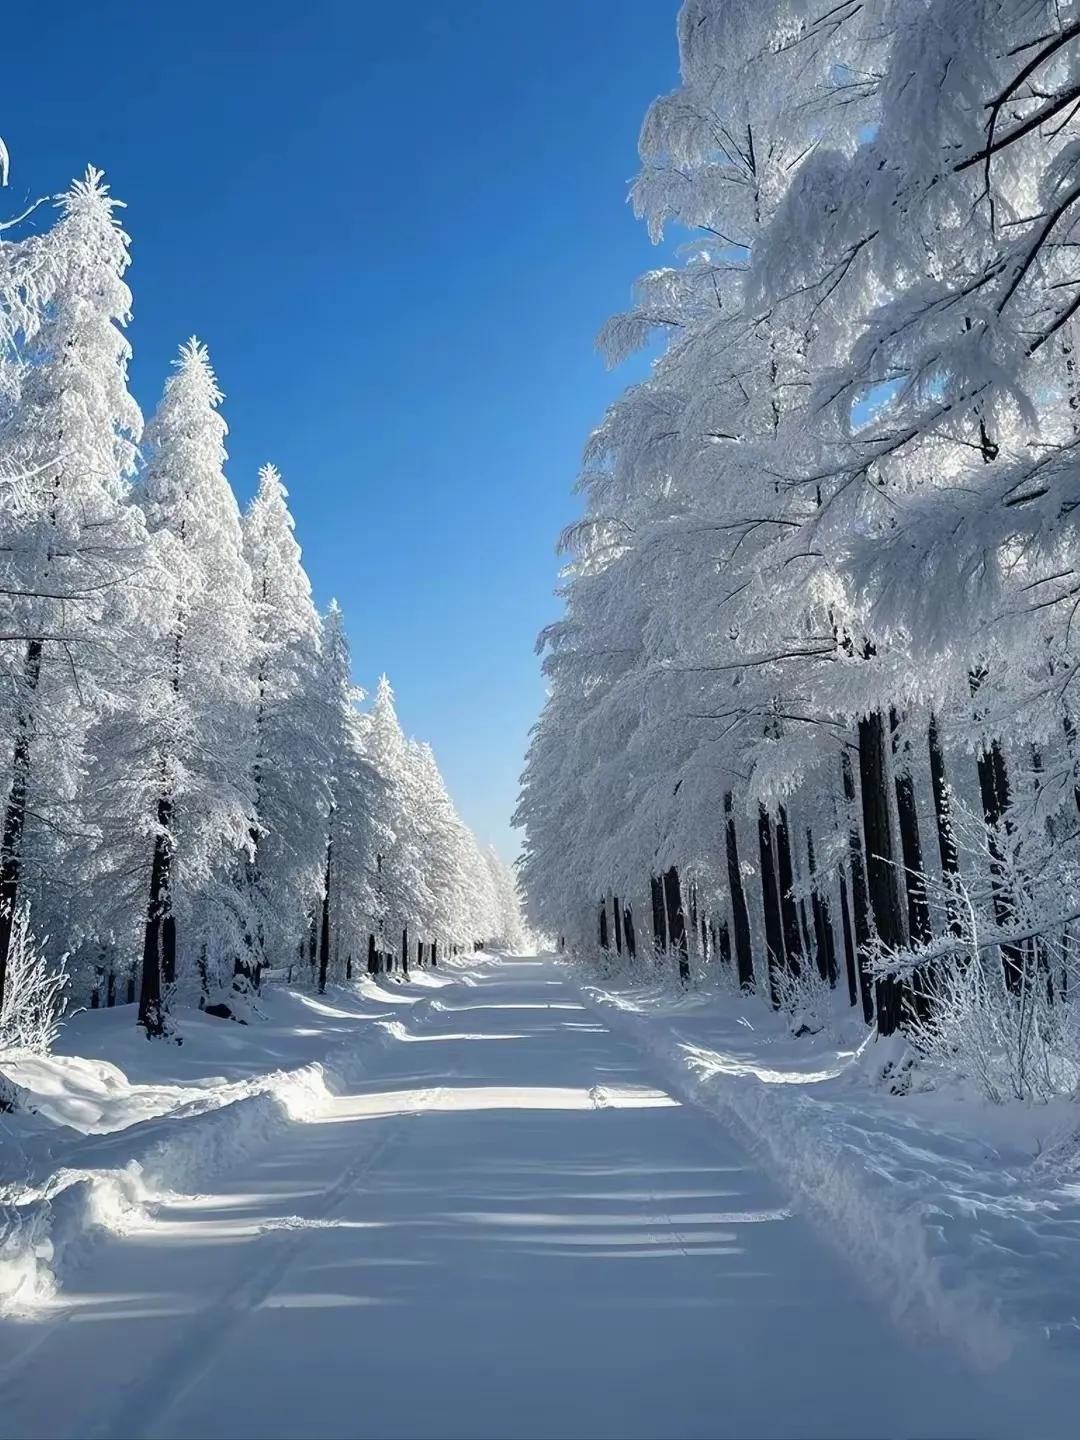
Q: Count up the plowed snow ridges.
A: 2